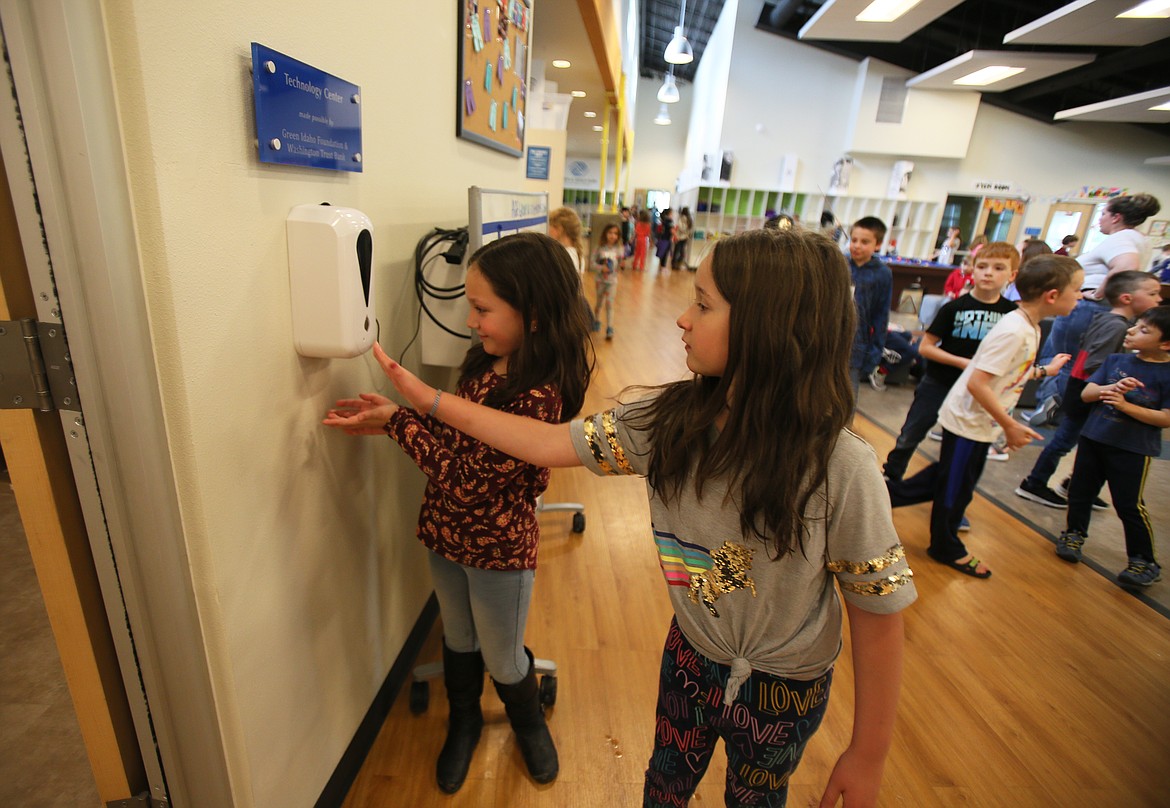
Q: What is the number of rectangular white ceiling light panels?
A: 4